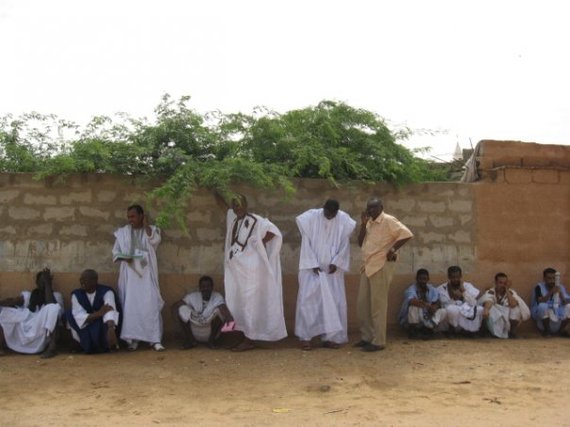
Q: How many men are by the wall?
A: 11